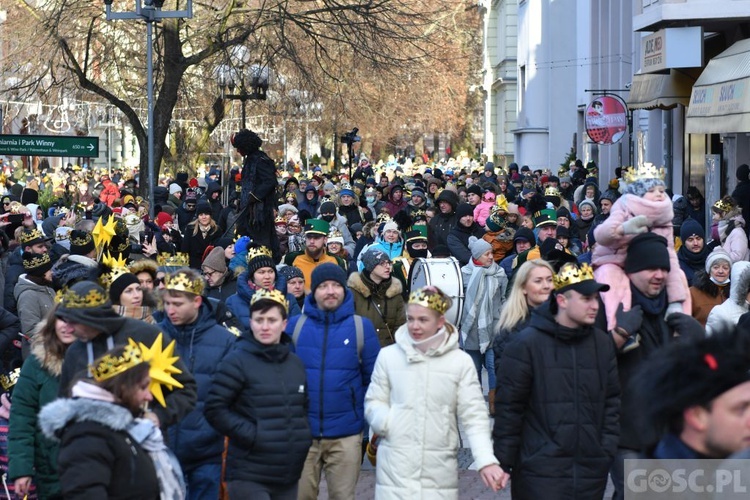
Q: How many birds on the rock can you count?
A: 0